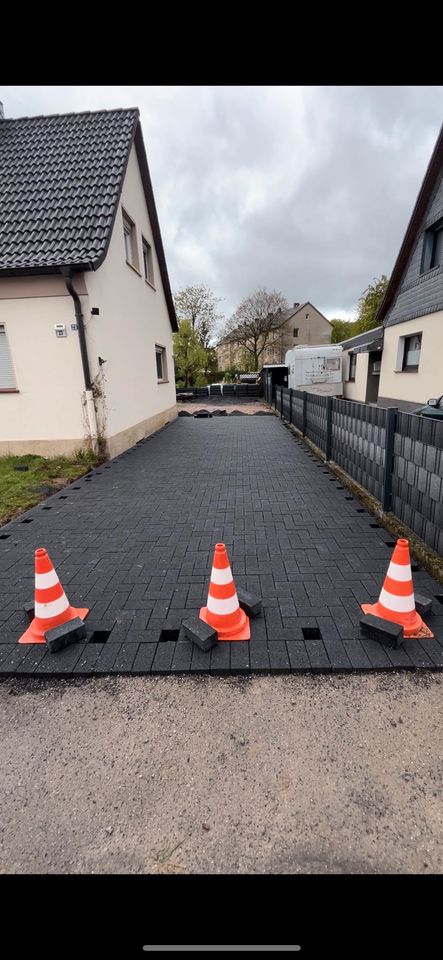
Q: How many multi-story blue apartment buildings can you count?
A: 0